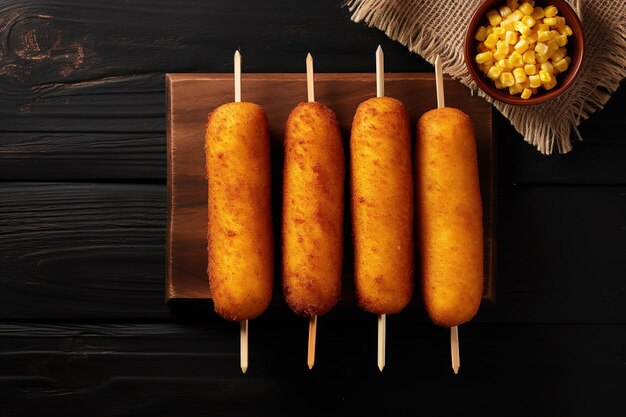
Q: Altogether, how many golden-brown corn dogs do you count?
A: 4